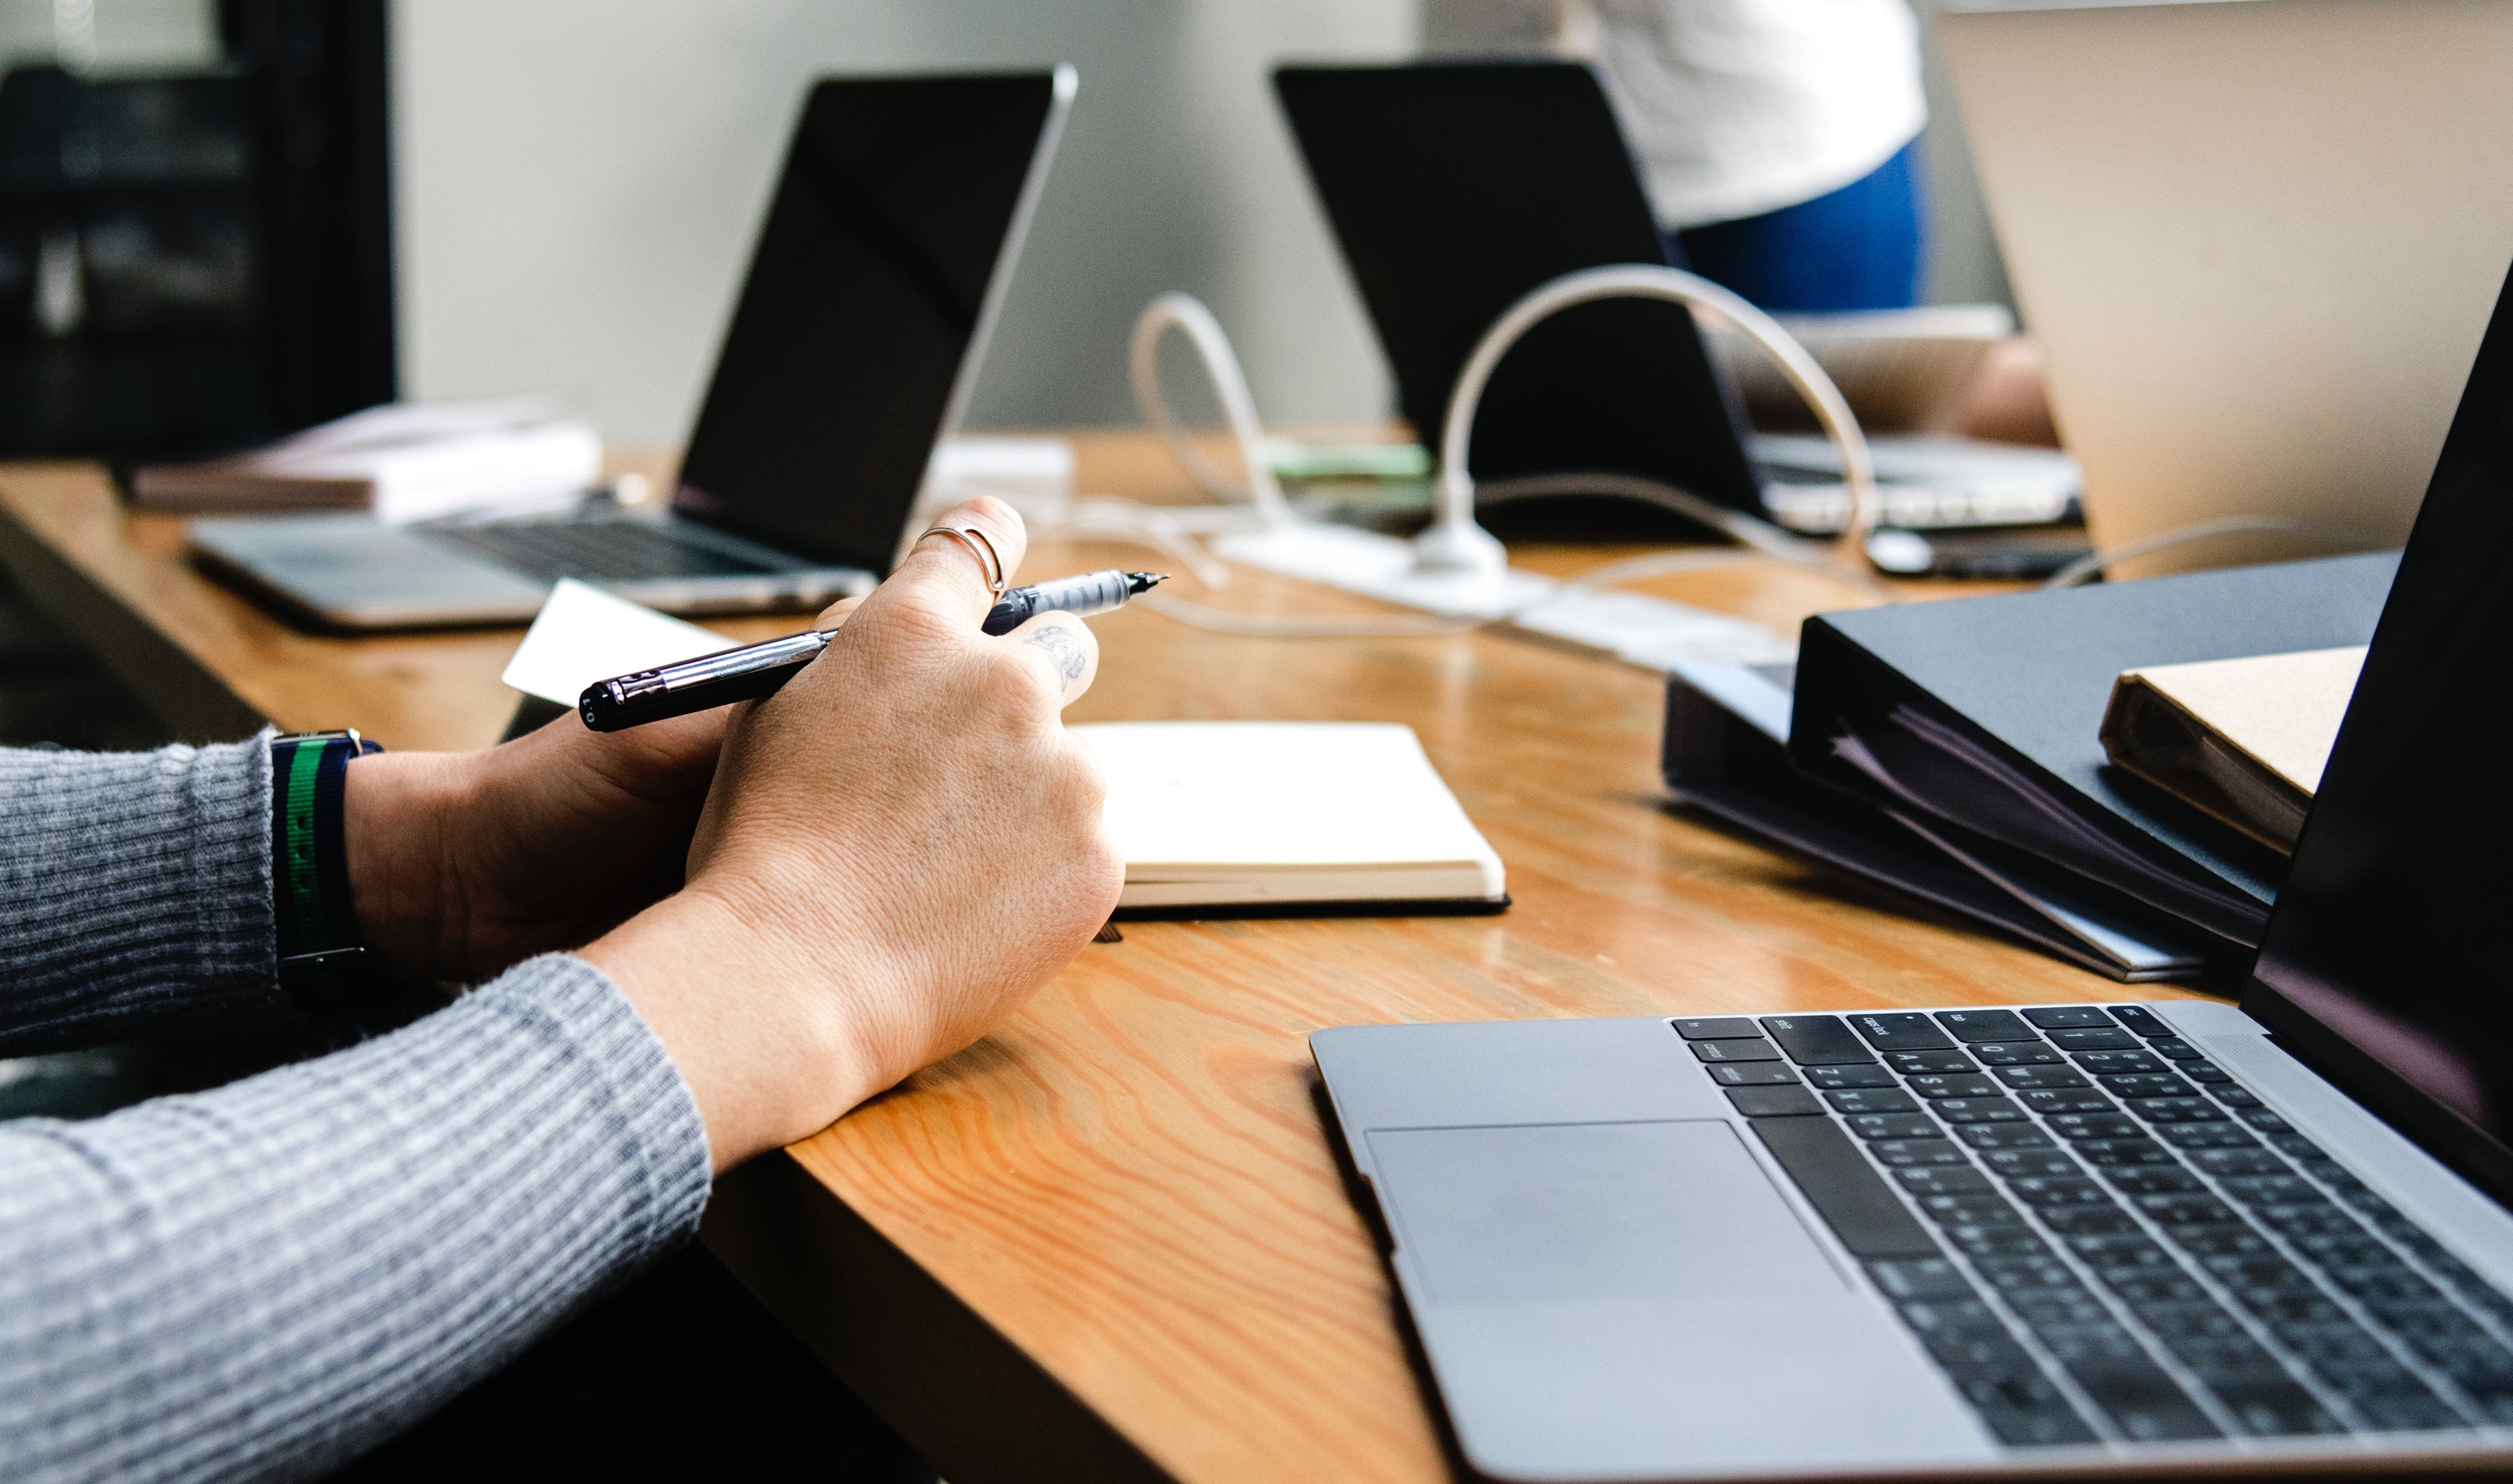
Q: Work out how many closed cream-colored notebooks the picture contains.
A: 1